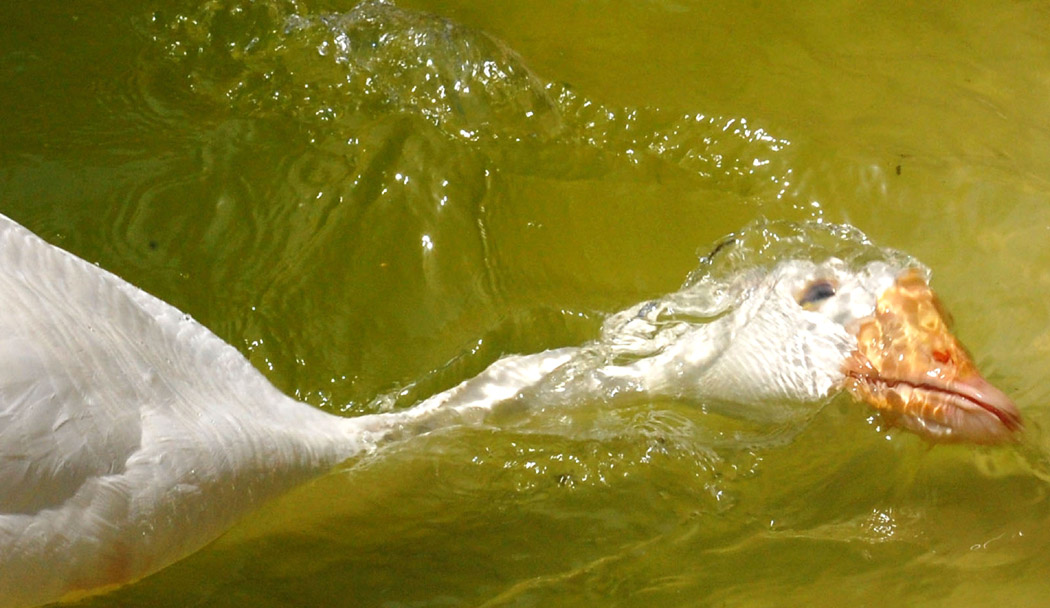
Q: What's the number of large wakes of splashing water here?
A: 1